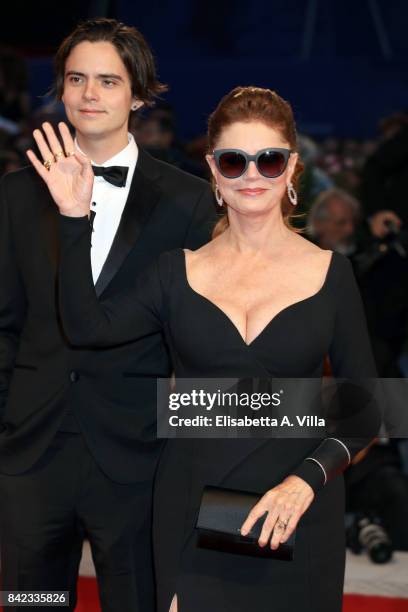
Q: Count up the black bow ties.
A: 1